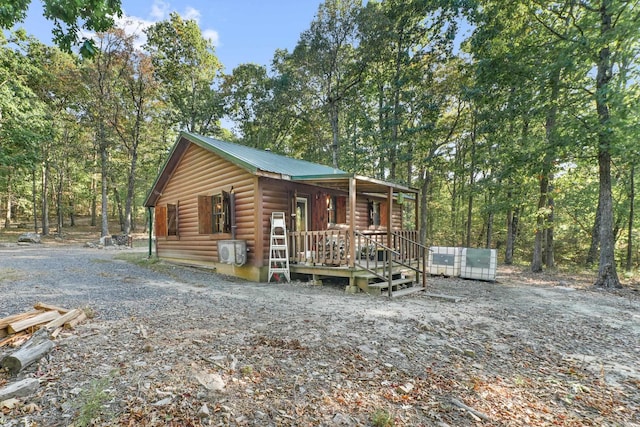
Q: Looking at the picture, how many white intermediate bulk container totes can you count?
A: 2